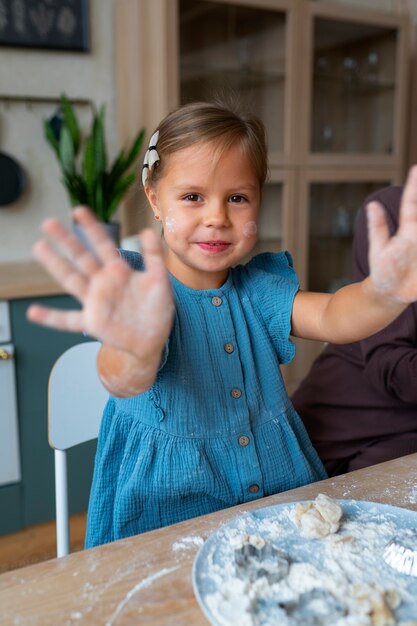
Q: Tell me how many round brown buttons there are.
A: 5